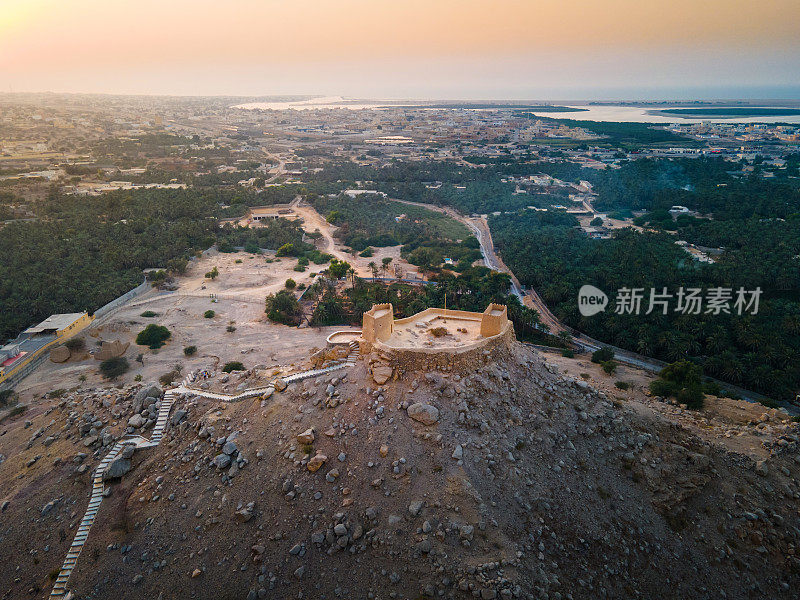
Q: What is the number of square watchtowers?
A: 2